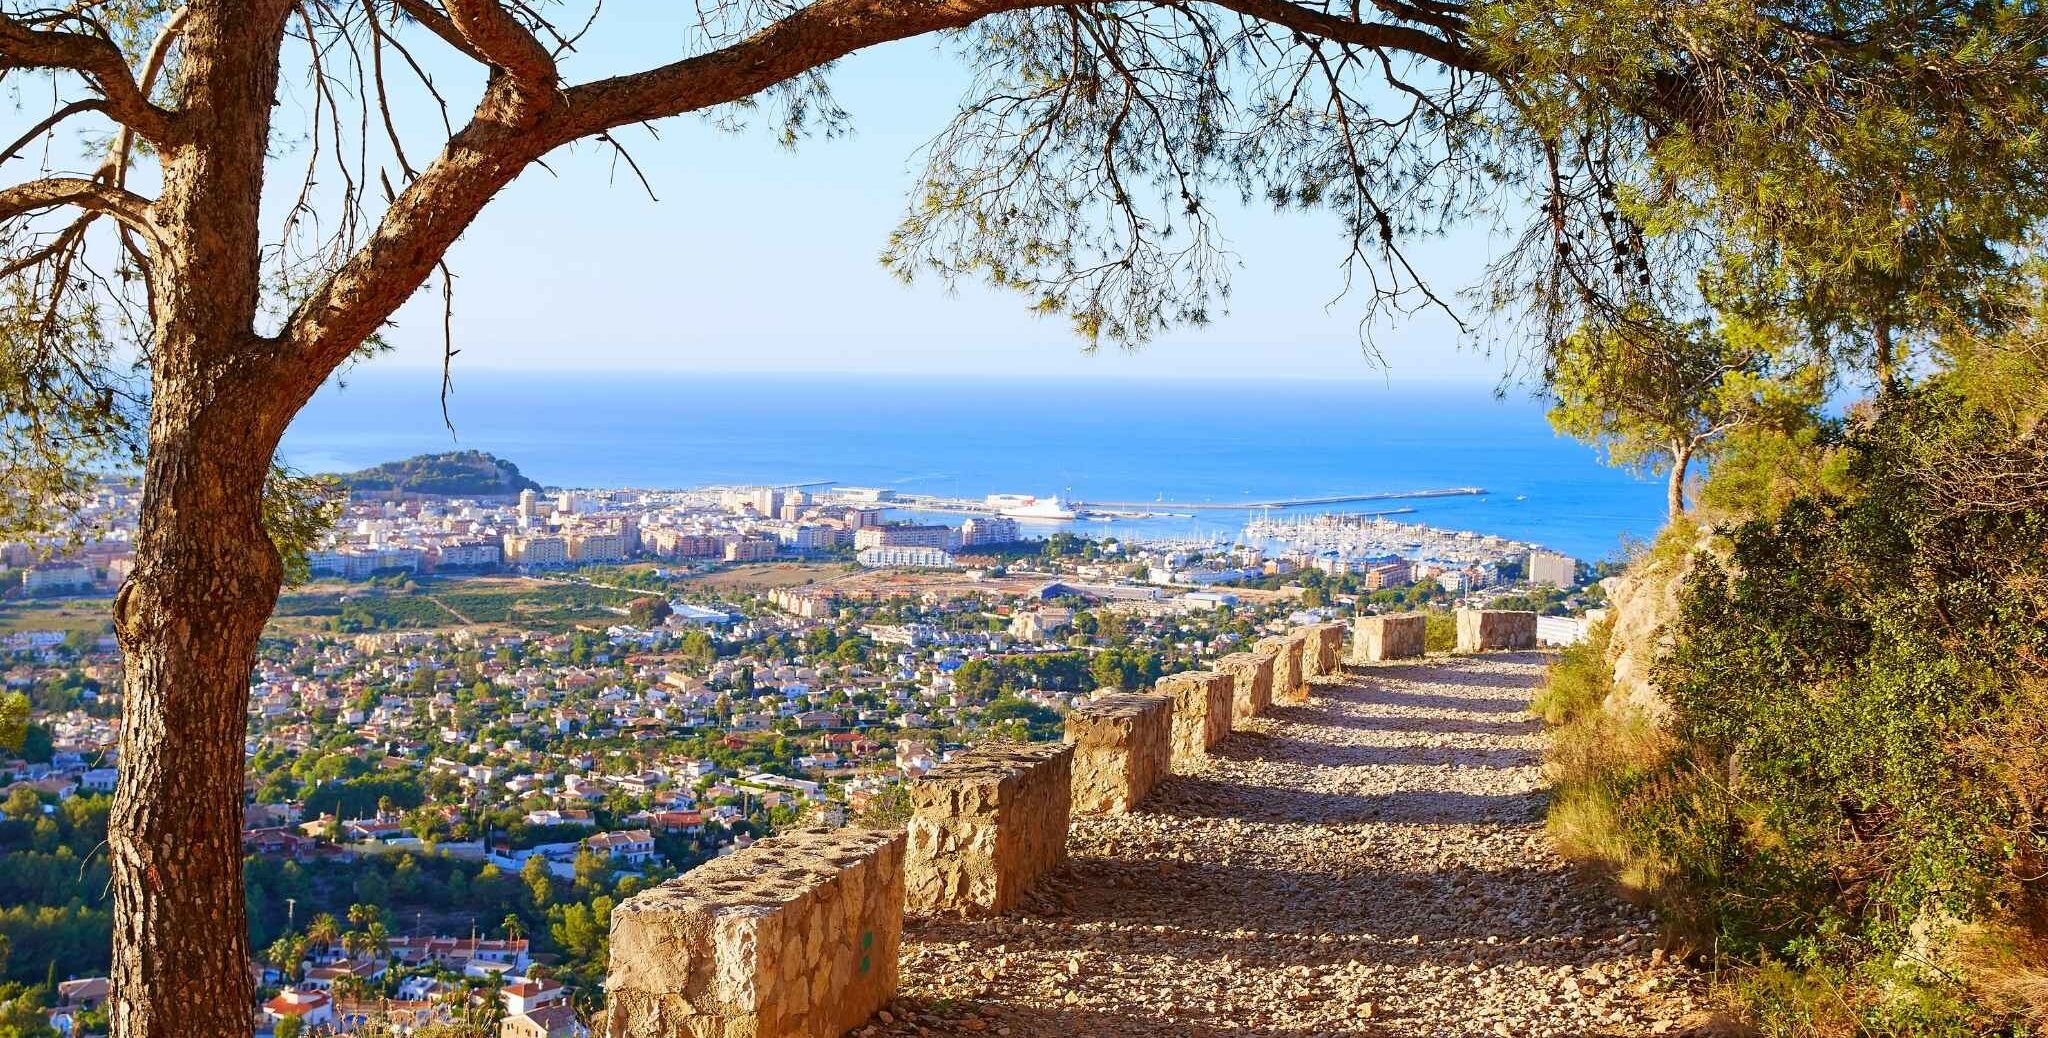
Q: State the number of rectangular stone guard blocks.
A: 9